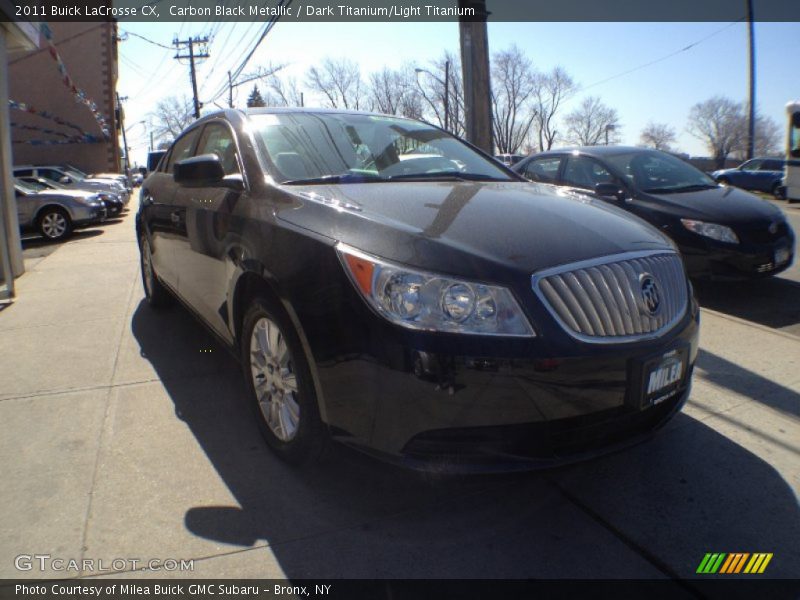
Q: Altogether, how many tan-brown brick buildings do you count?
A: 1